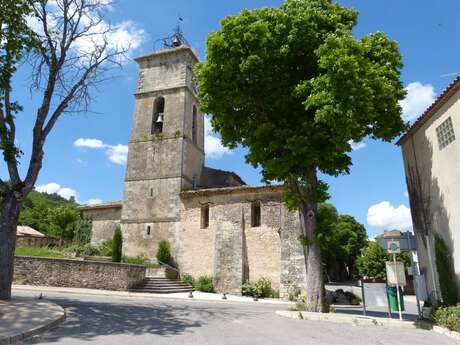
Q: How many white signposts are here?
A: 1